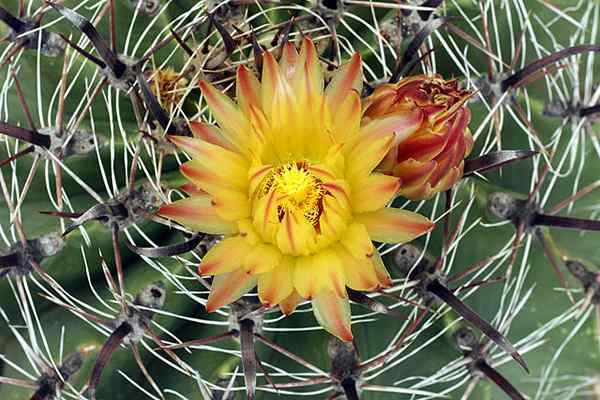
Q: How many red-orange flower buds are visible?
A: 1